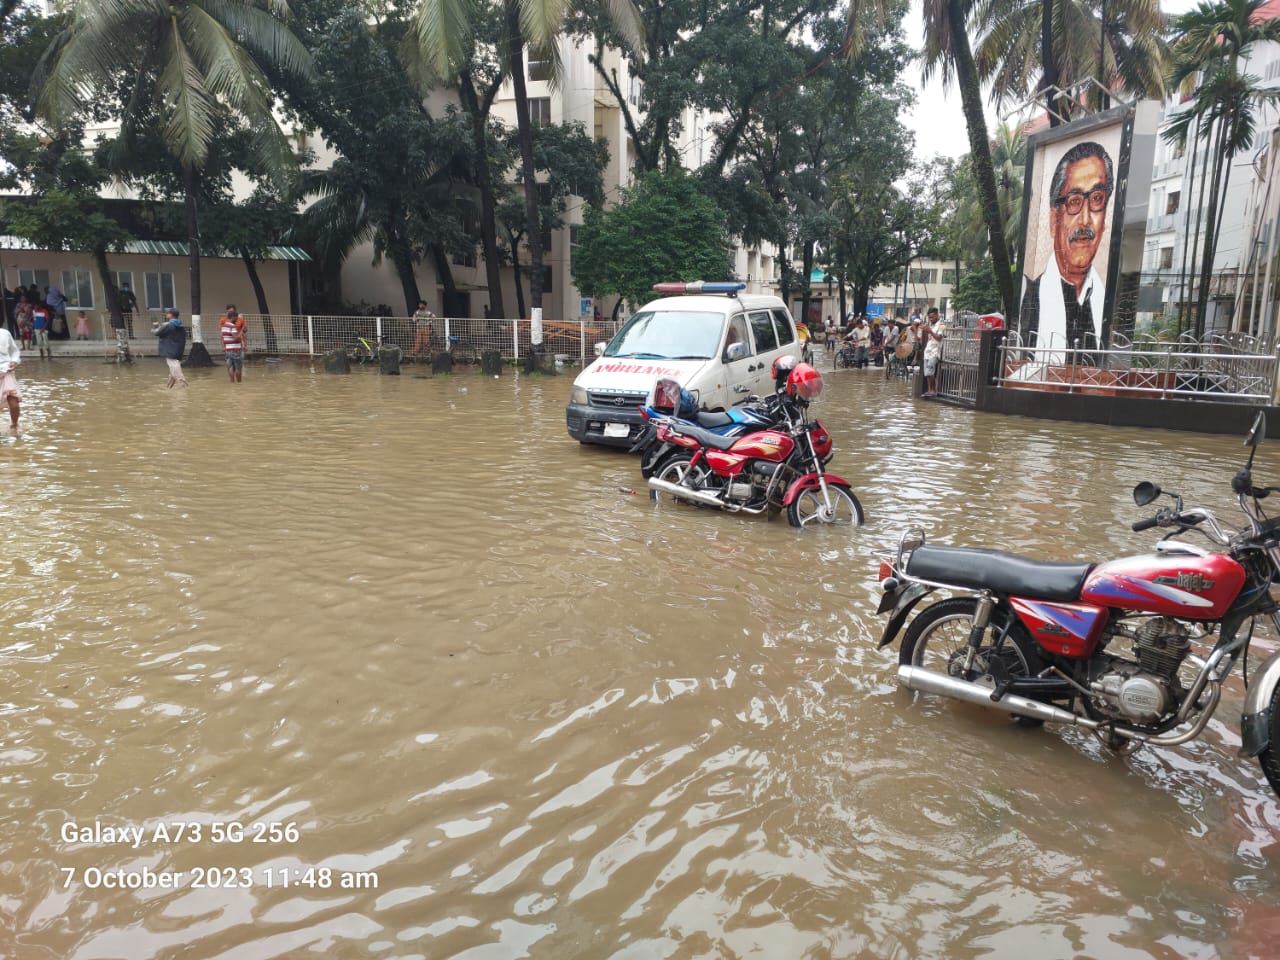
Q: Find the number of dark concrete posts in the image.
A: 5